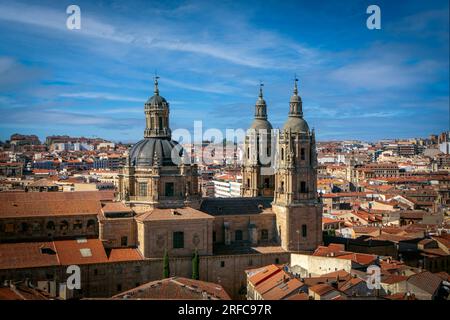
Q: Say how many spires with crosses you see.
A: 3